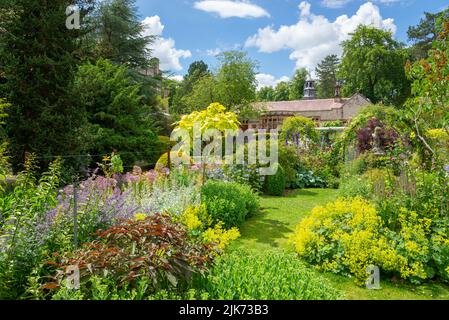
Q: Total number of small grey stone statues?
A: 1